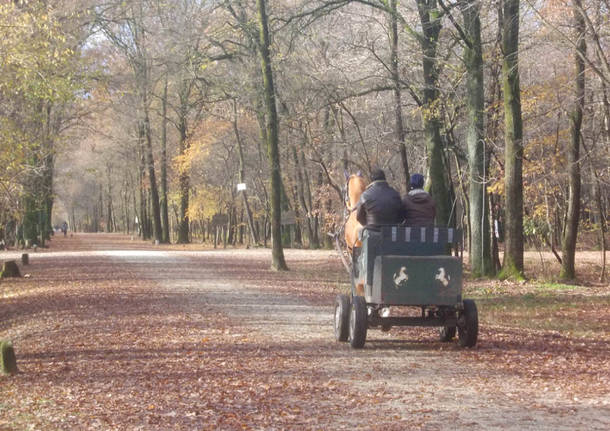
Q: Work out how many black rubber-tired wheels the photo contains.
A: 4